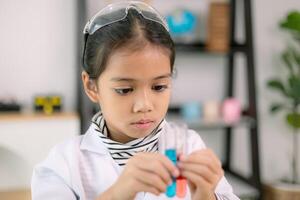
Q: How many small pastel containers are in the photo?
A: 3